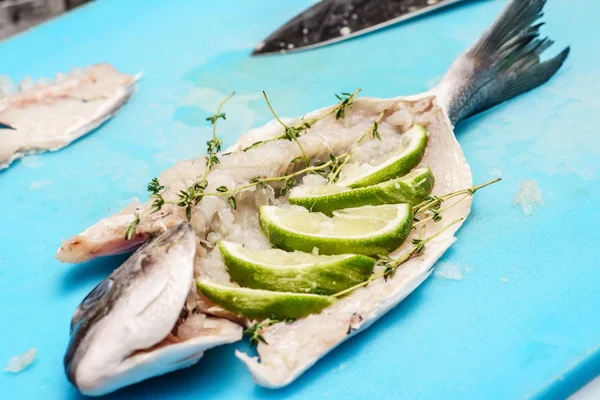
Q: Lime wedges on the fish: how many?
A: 5